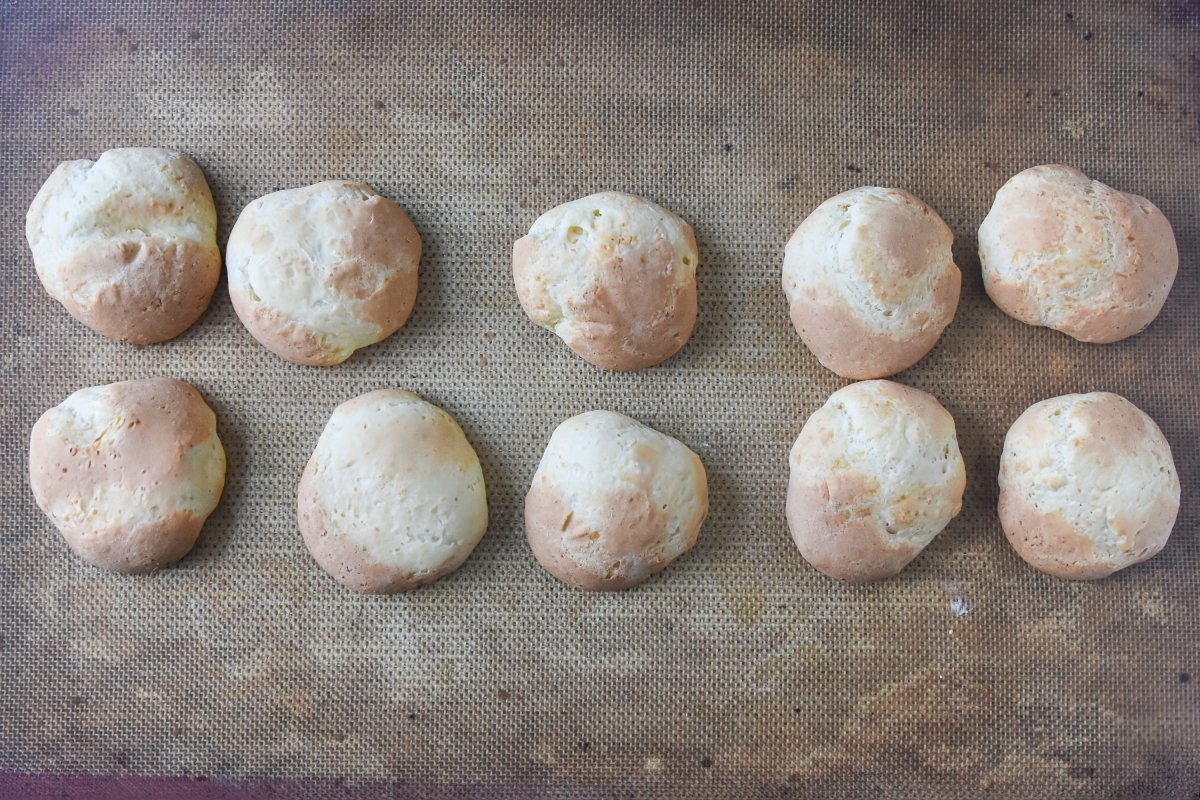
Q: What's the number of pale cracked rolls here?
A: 10